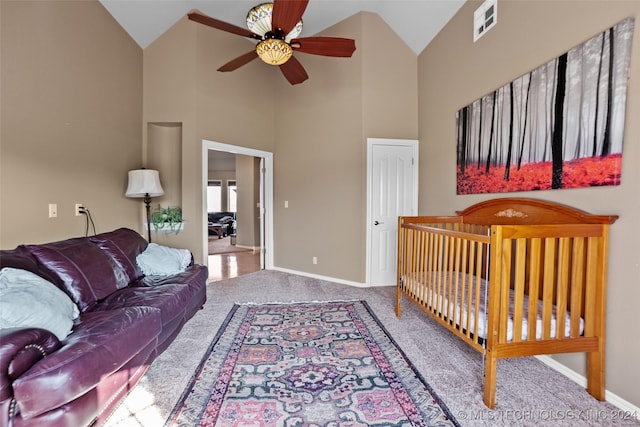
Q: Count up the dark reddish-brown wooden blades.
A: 5